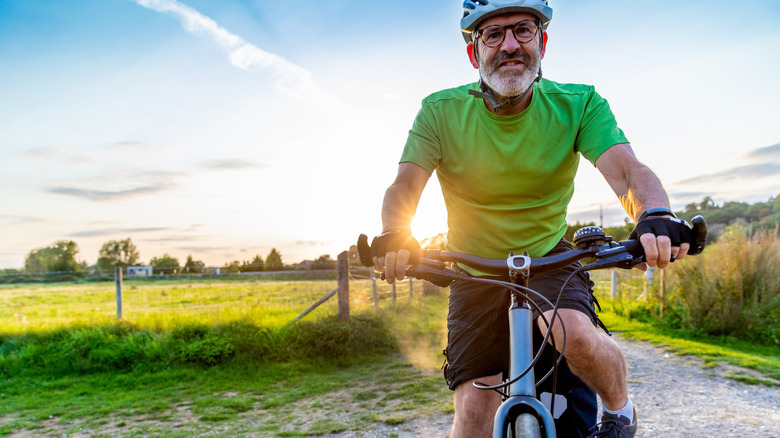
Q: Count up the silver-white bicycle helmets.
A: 1